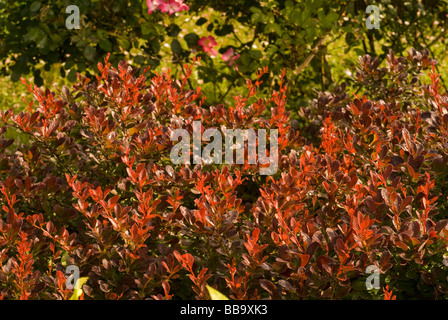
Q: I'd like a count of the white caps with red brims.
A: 0